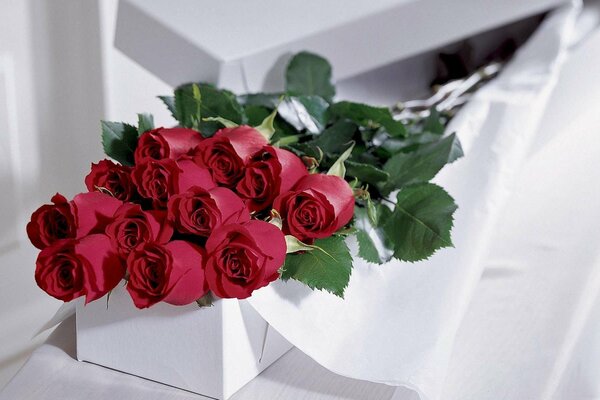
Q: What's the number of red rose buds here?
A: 12